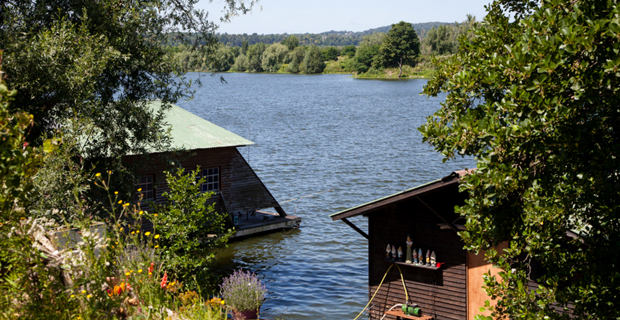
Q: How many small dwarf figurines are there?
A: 7